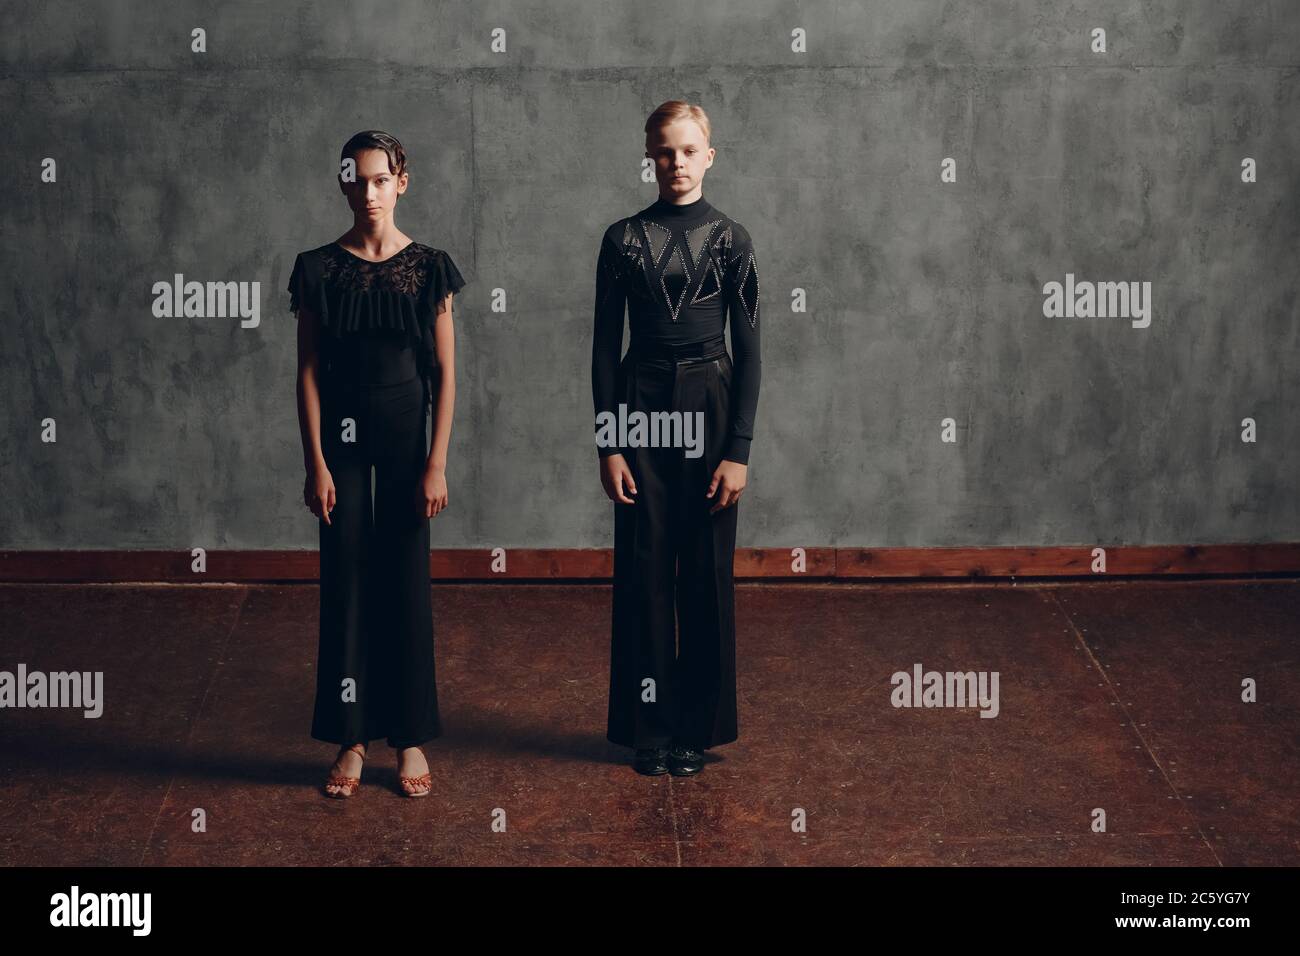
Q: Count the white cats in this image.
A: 0